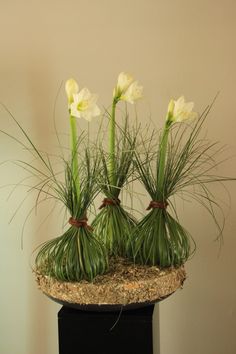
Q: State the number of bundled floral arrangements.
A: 3